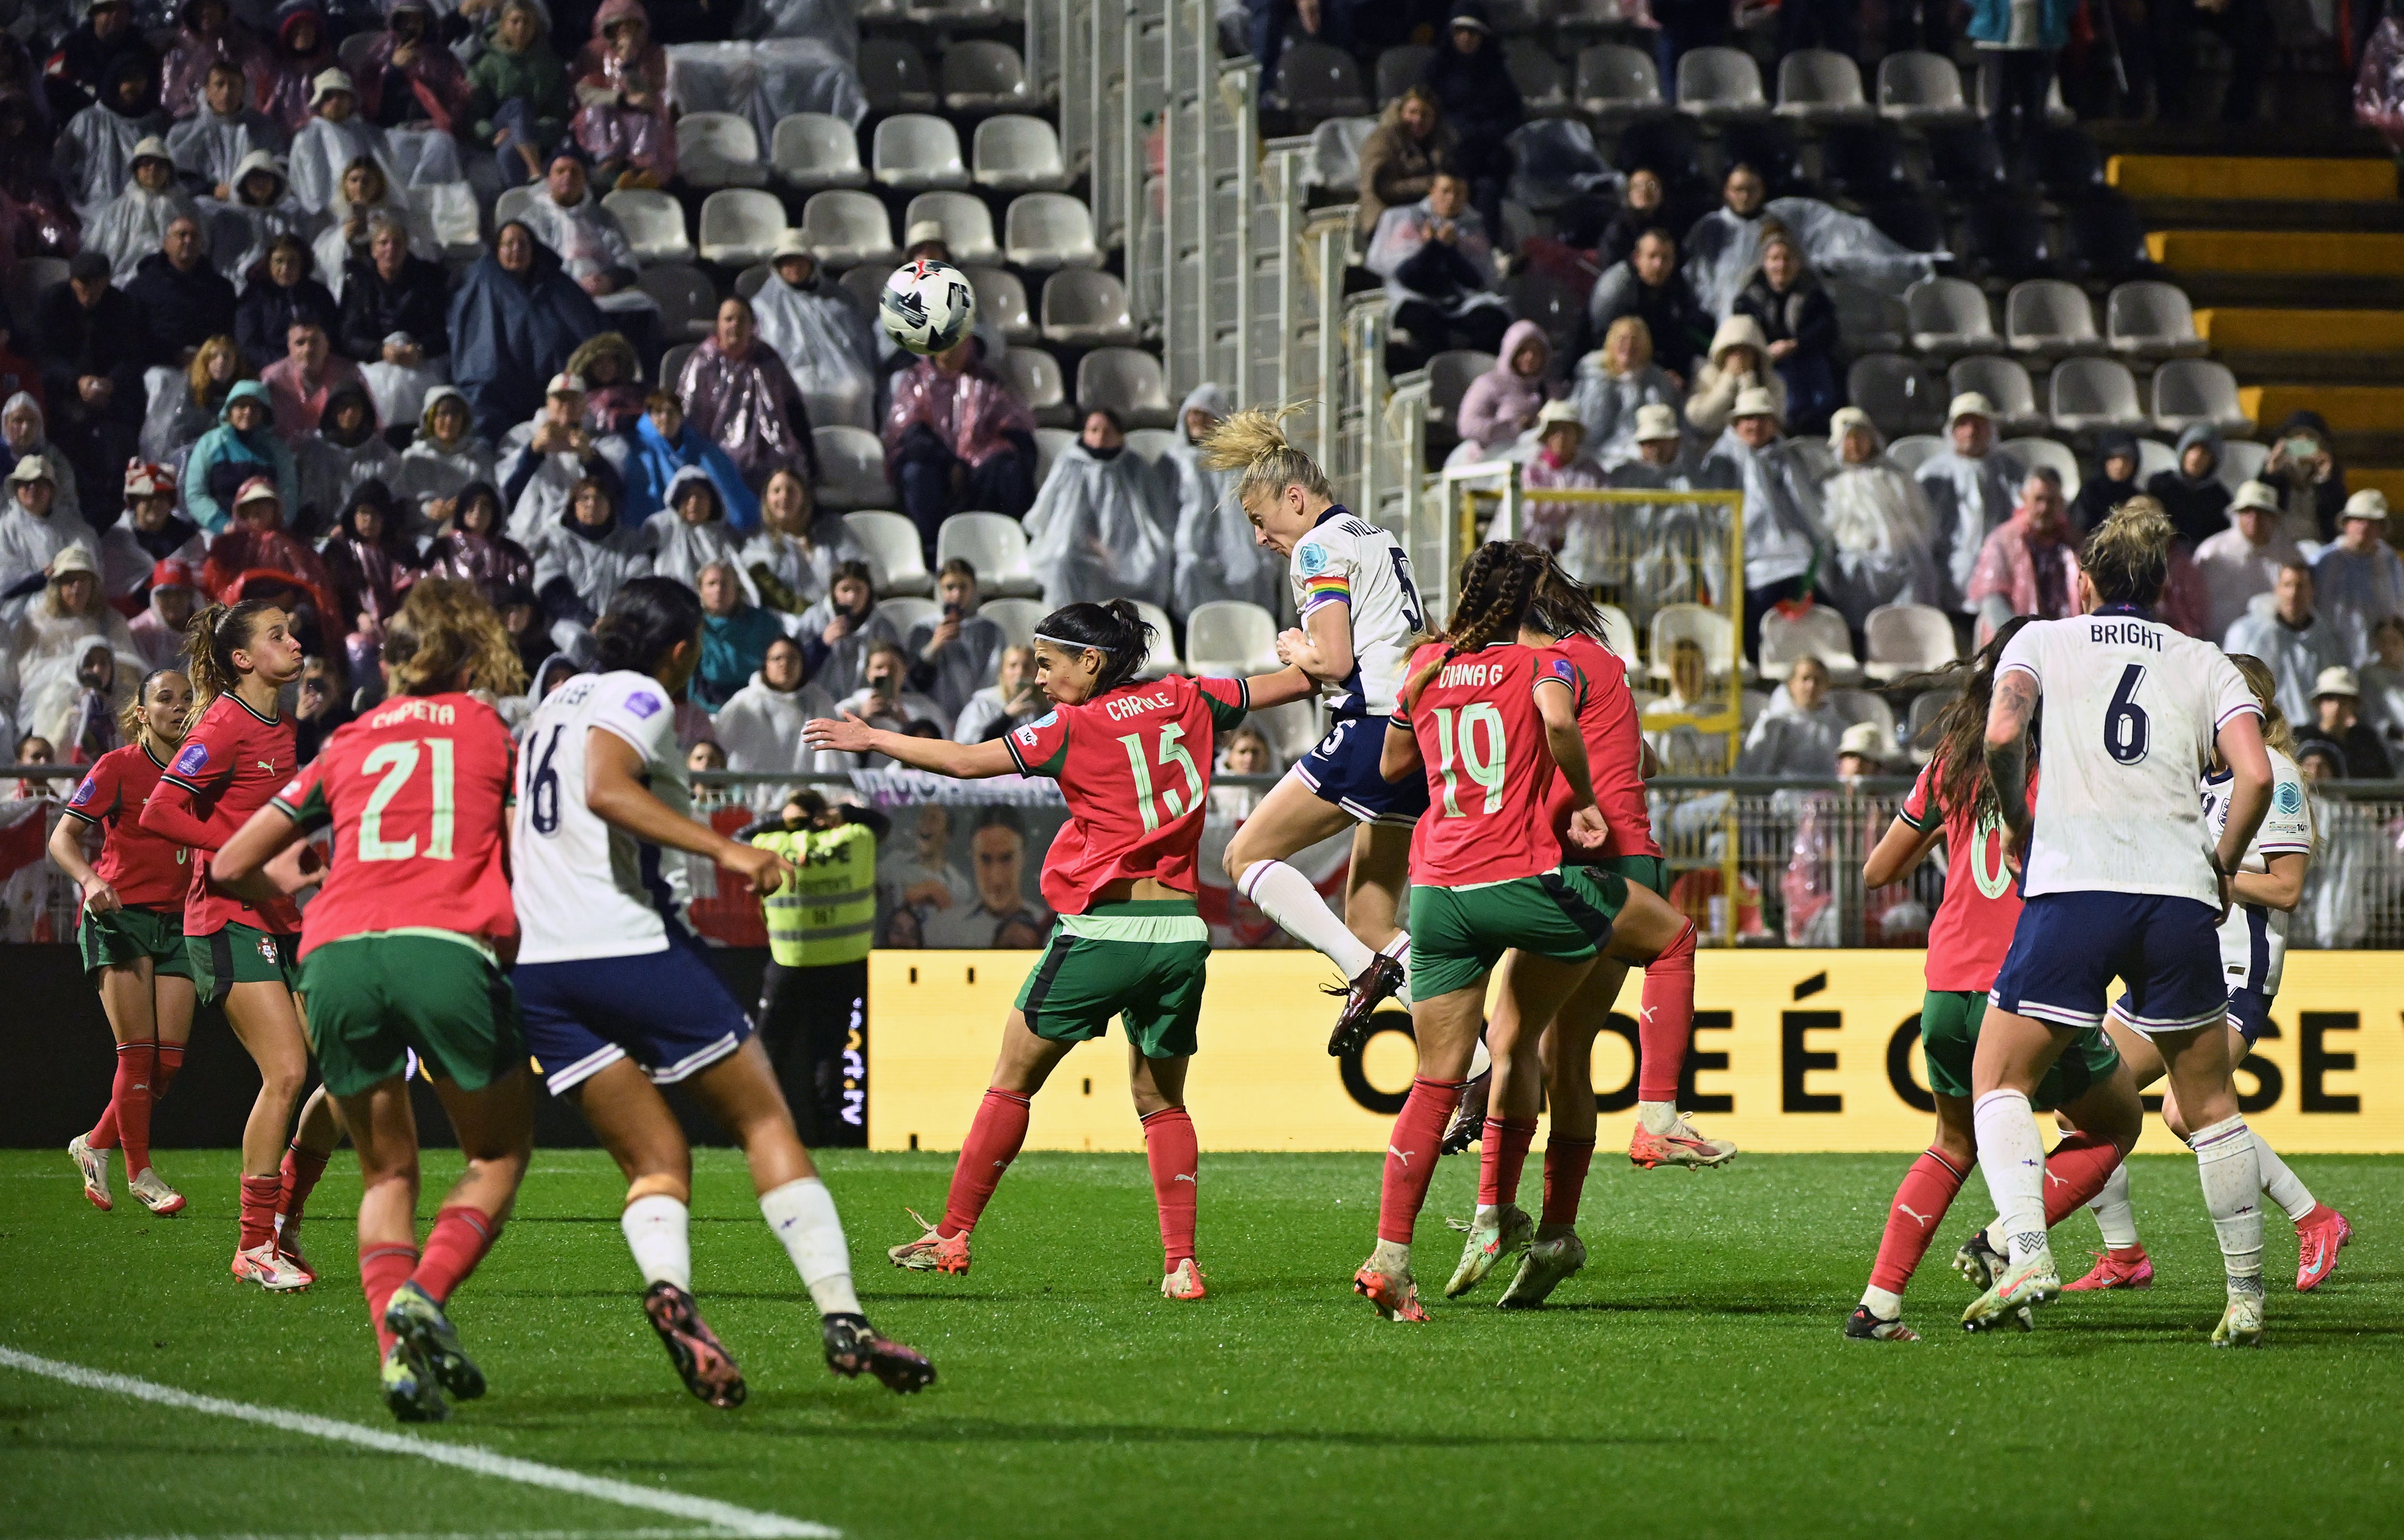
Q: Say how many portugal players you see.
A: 7